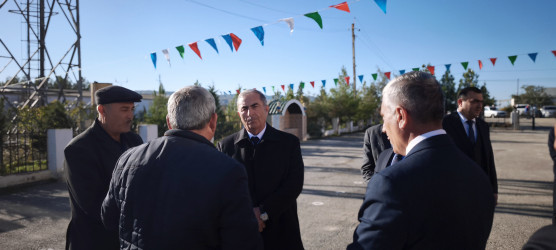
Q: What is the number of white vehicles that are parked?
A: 3